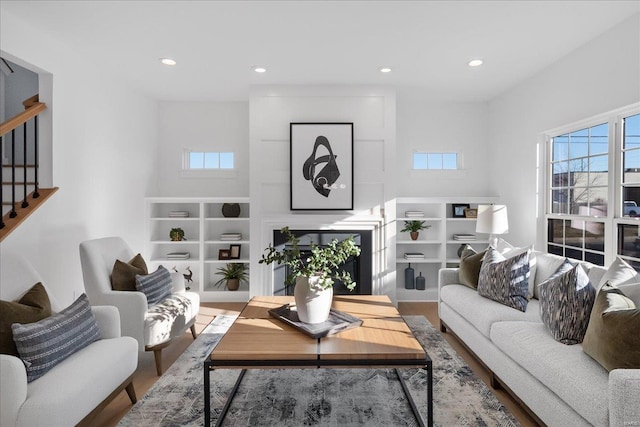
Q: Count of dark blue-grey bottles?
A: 2